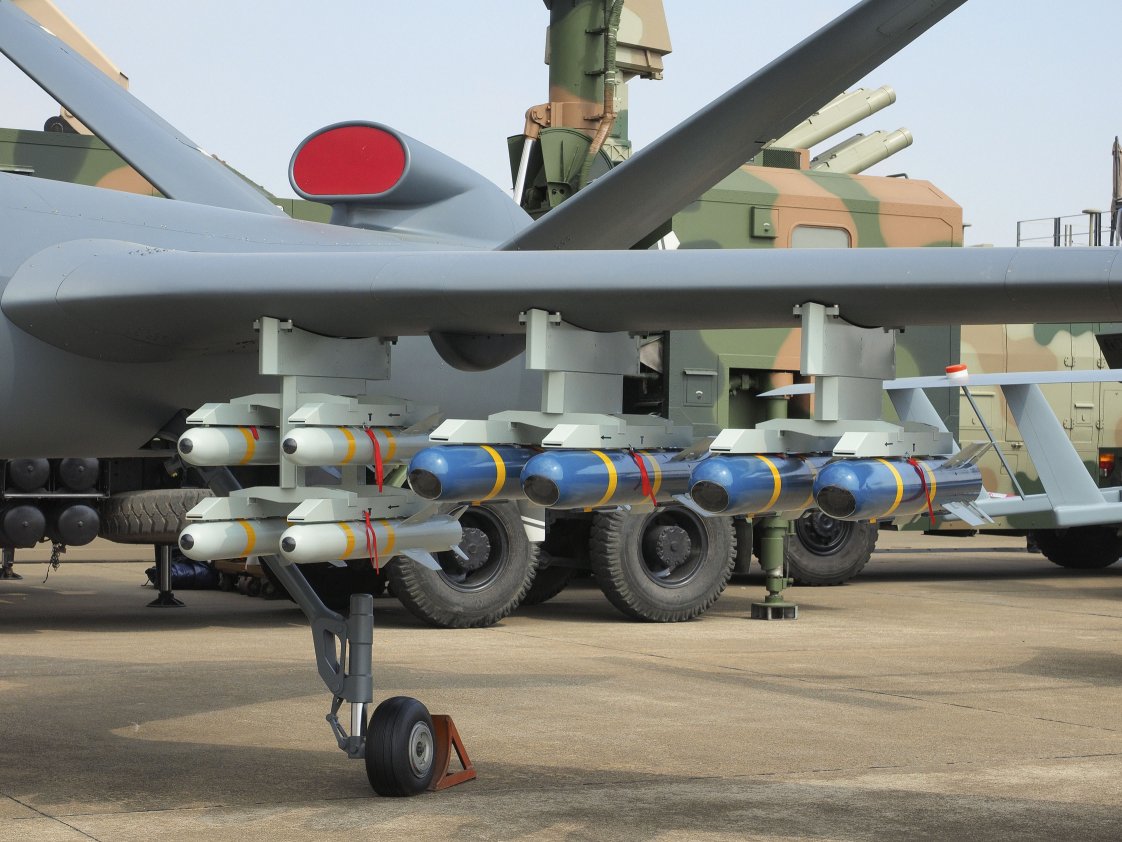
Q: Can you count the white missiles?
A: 4